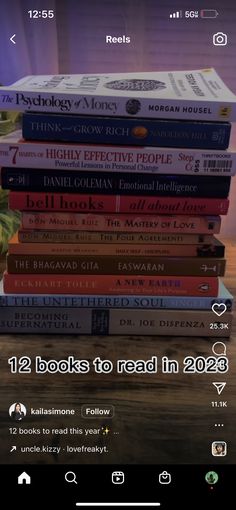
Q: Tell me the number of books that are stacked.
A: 12